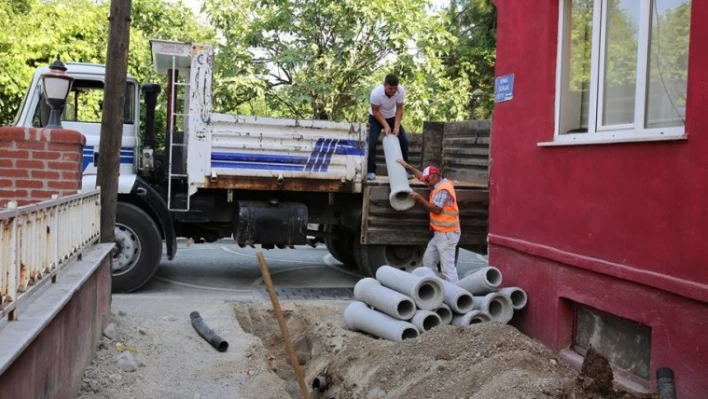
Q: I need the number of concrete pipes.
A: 11